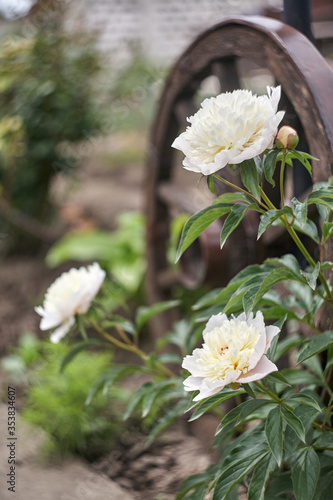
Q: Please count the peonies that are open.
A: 3